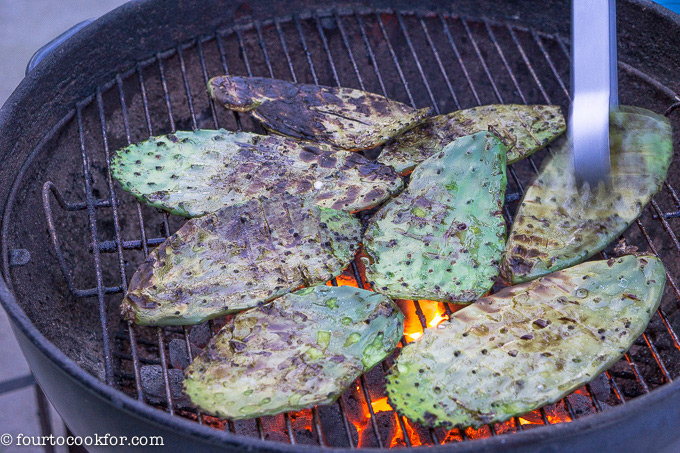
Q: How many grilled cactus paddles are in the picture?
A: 8